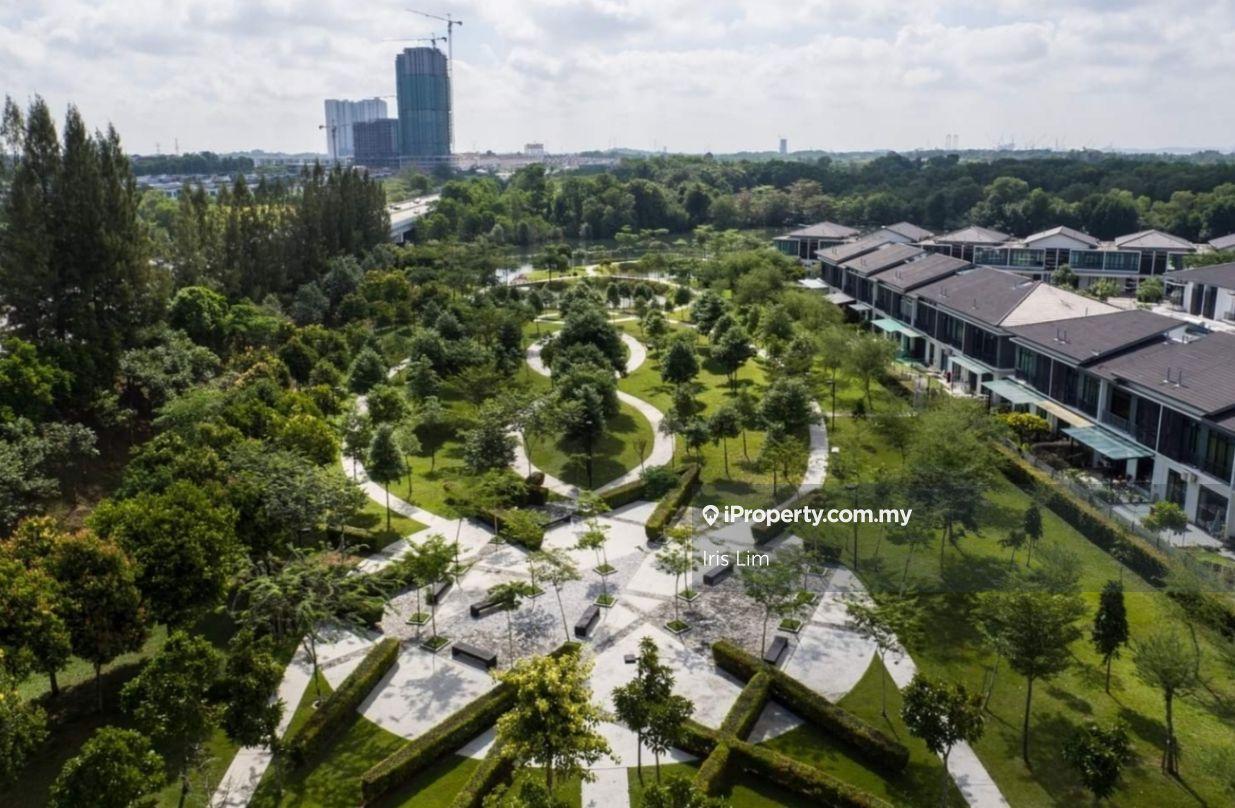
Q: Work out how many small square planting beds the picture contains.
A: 12